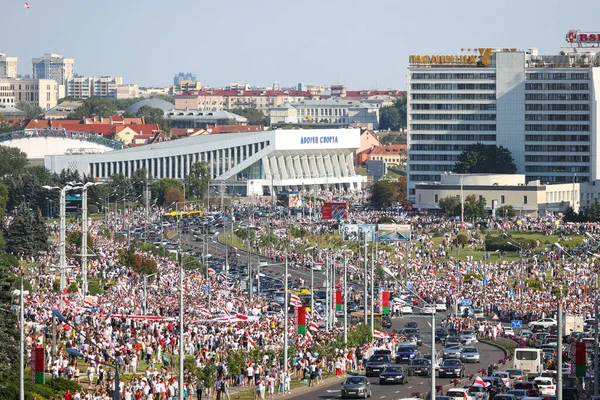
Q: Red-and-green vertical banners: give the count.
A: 5